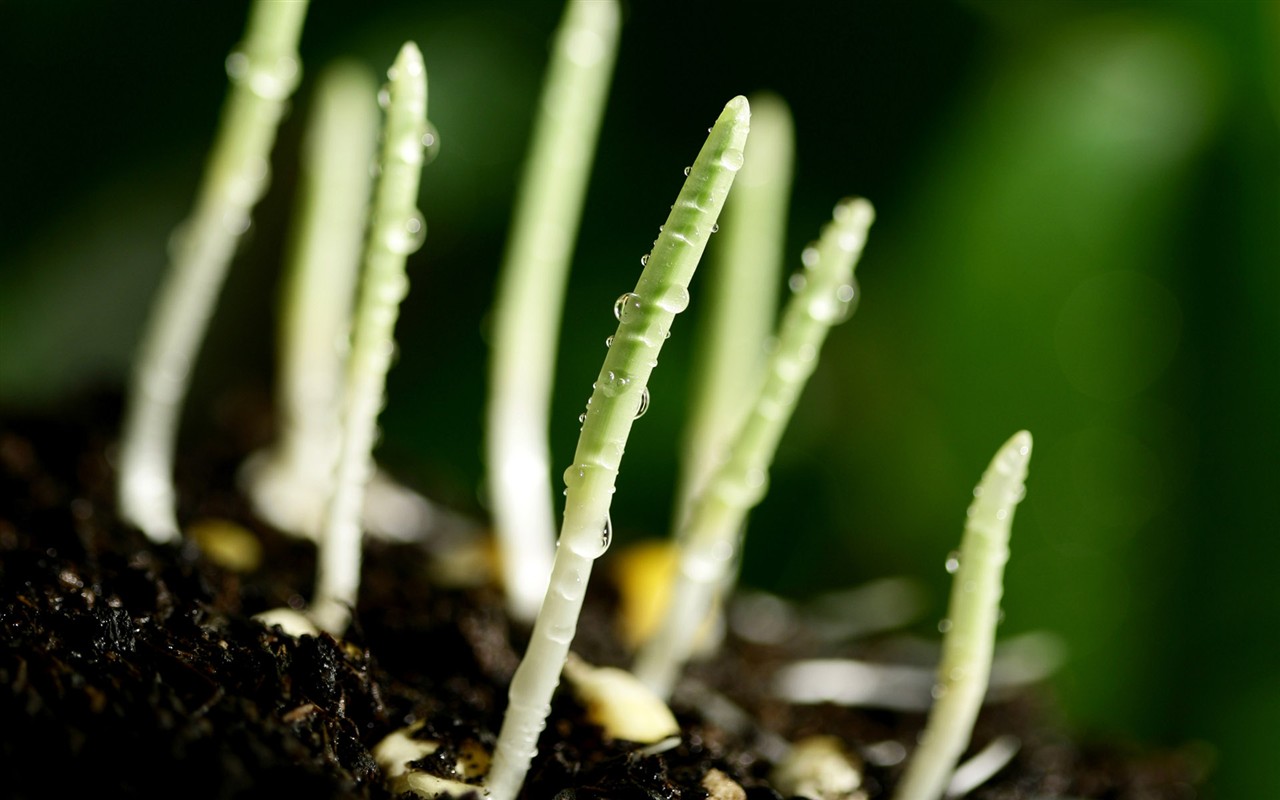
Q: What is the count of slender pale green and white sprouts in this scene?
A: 8